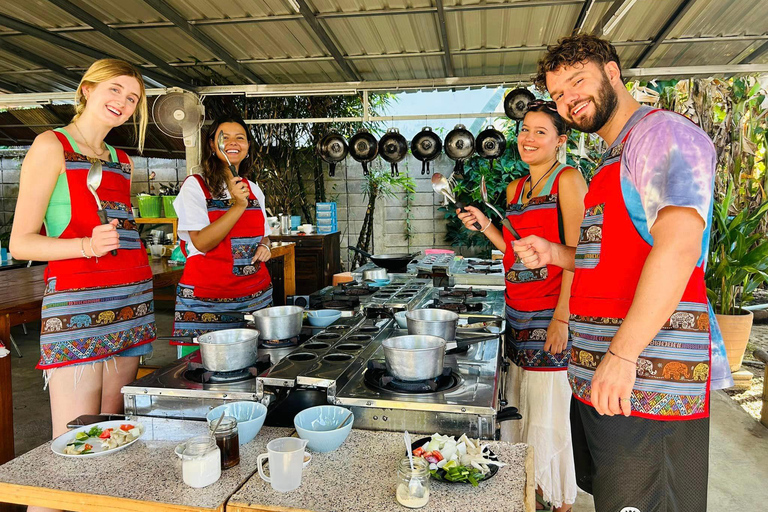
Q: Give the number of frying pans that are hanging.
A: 7